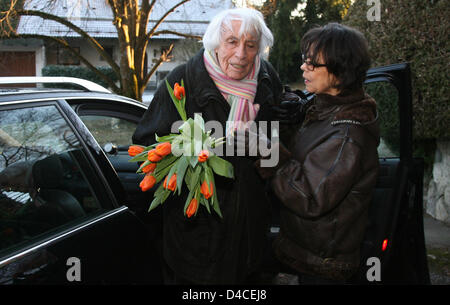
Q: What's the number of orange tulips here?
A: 10